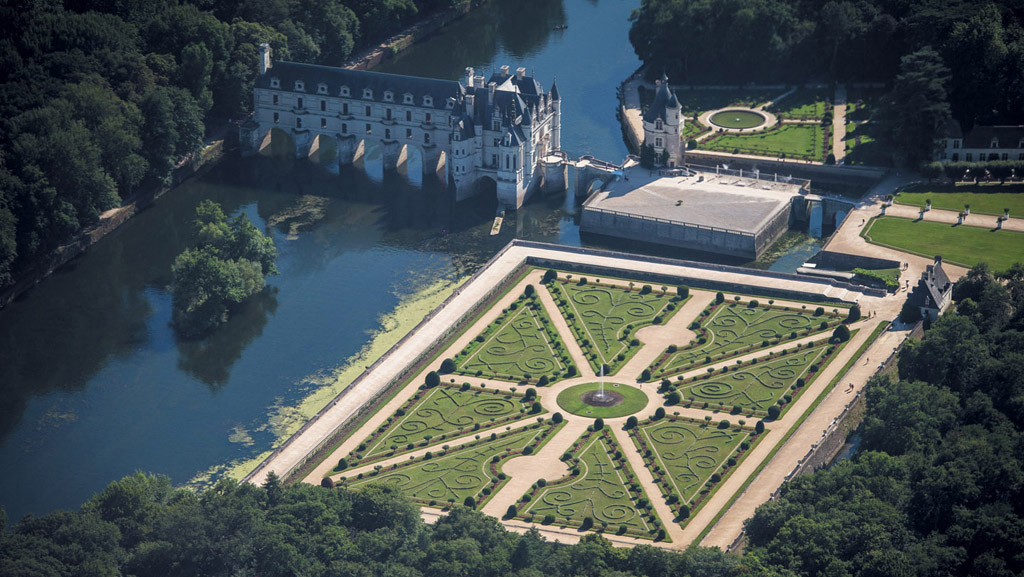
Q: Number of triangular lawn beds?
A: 8